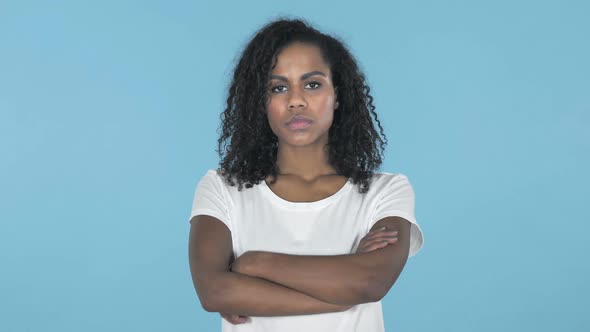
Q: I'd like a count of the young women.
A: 1